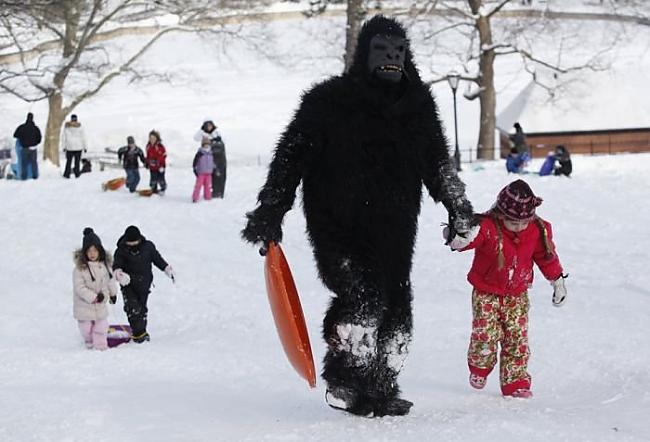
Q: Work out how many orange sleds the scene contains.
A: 3